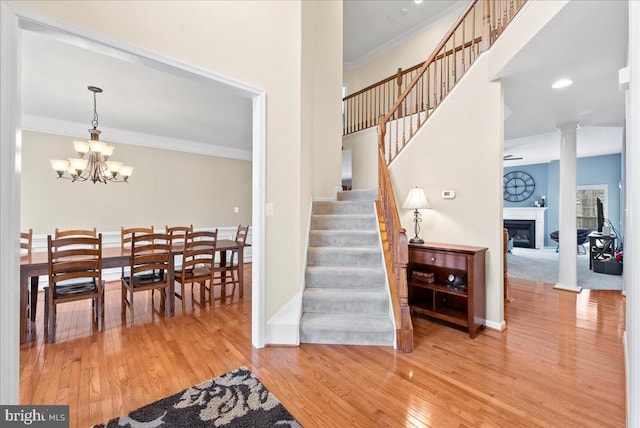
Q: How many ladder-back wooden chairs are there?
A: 8